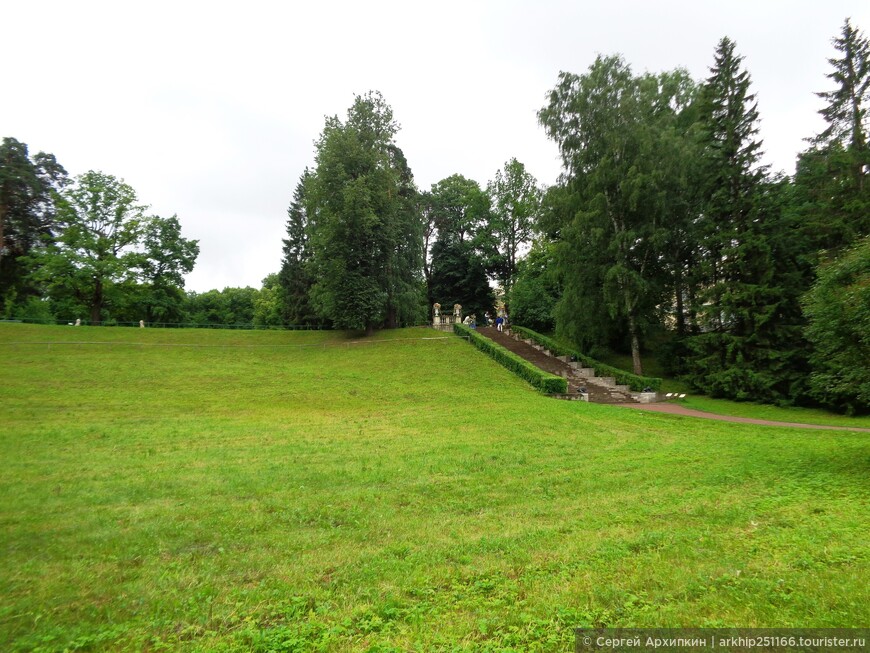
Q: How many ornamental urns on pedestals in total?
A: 2